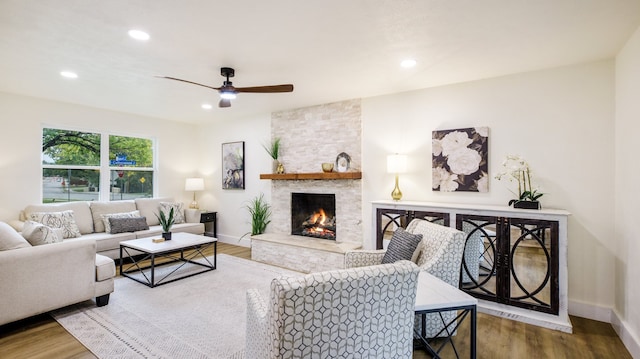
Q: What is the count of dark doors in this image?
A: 4